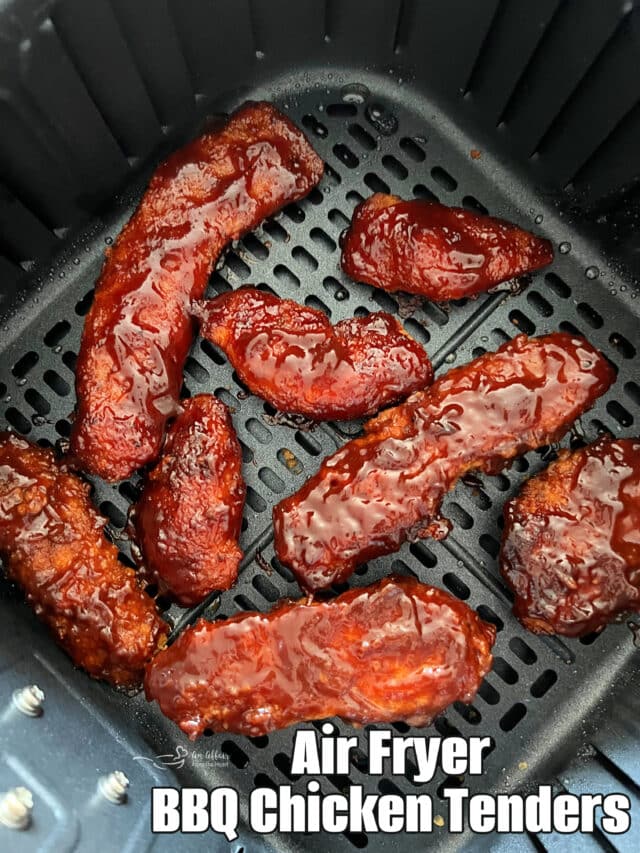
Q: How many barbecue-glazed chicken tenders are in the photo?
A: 8